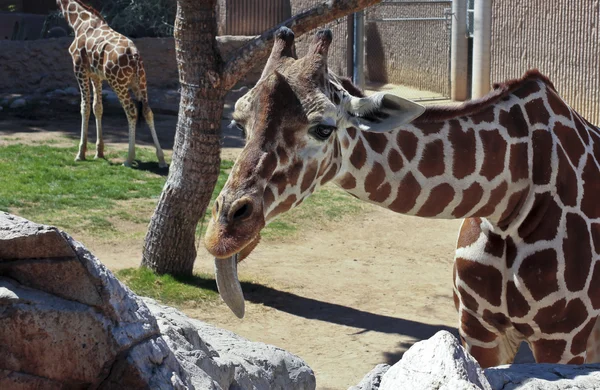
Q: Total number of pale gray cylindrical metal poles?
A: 2